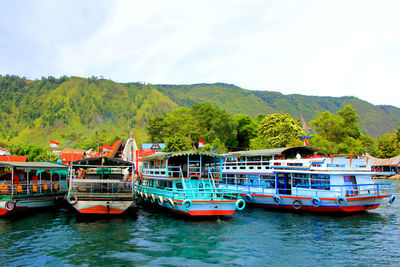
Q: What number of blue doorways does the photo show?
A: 1